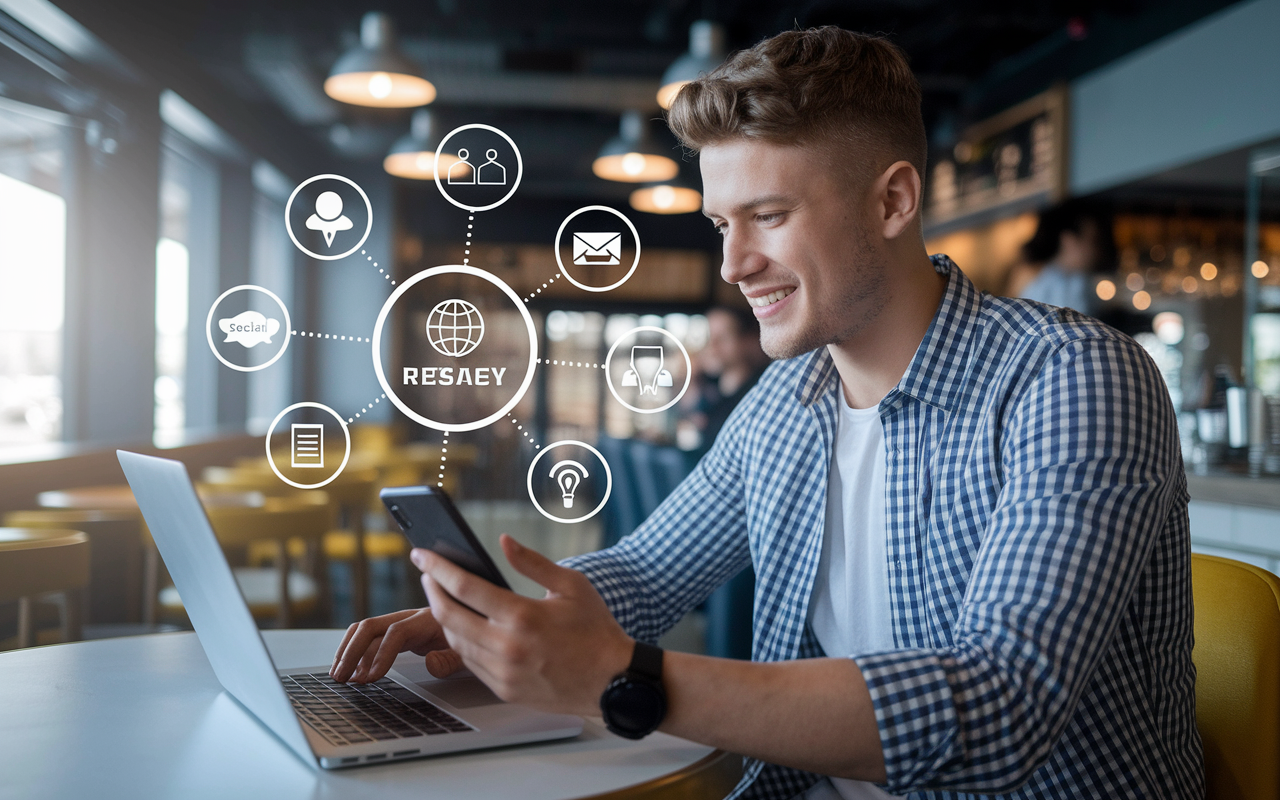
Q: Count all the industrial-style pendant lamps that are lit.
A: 5